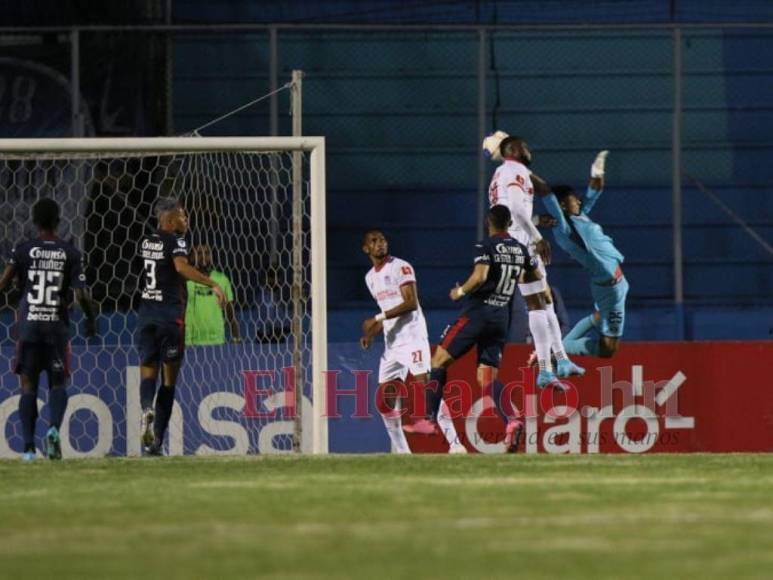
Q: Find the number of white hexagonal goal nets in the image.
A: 1